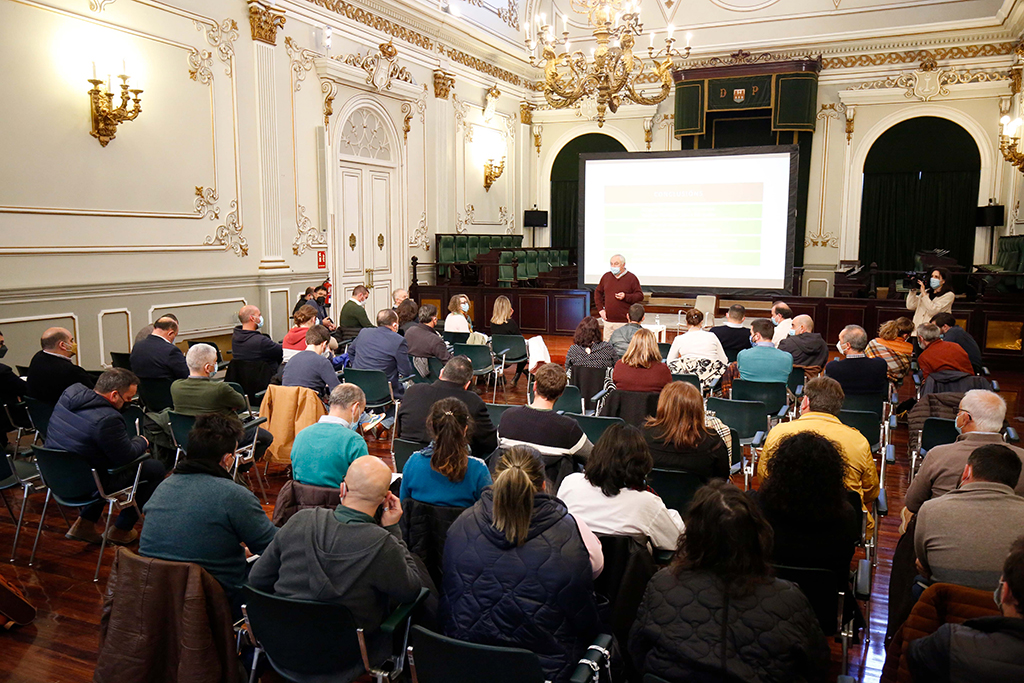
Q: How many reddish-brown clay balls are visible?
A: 0